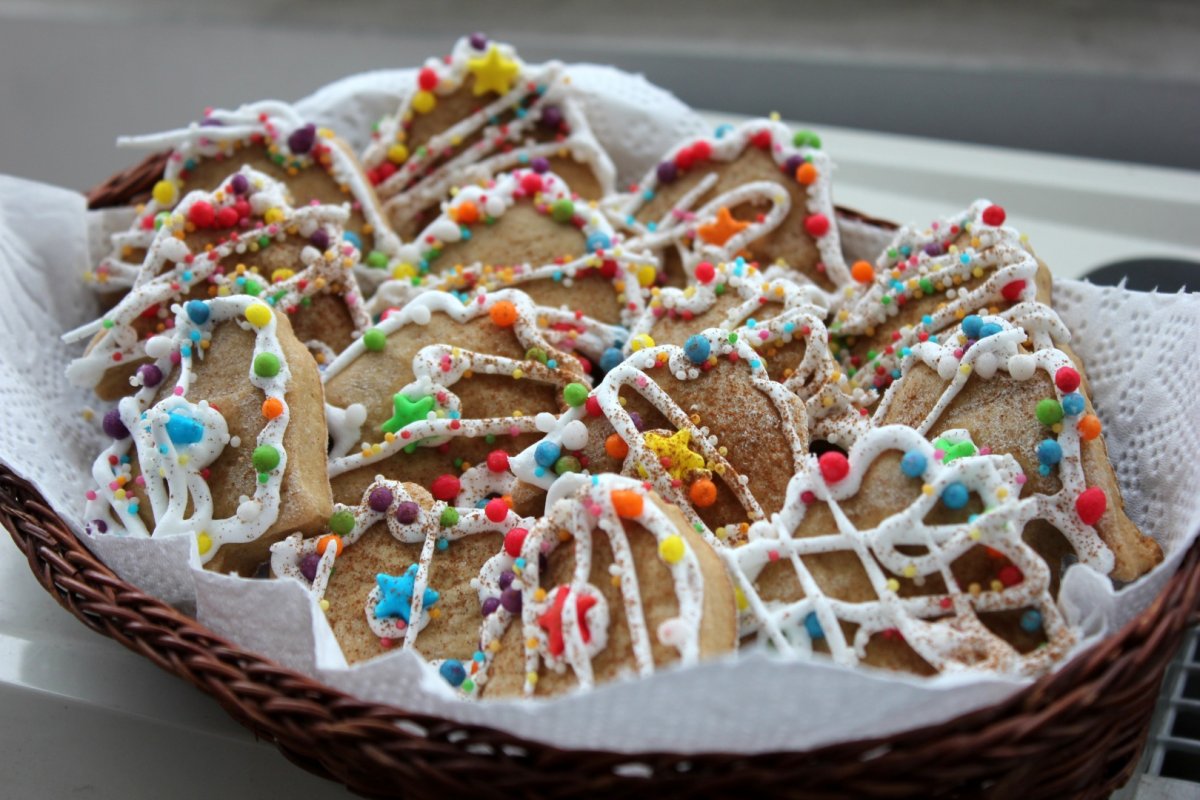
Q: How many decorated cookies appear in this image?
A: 14